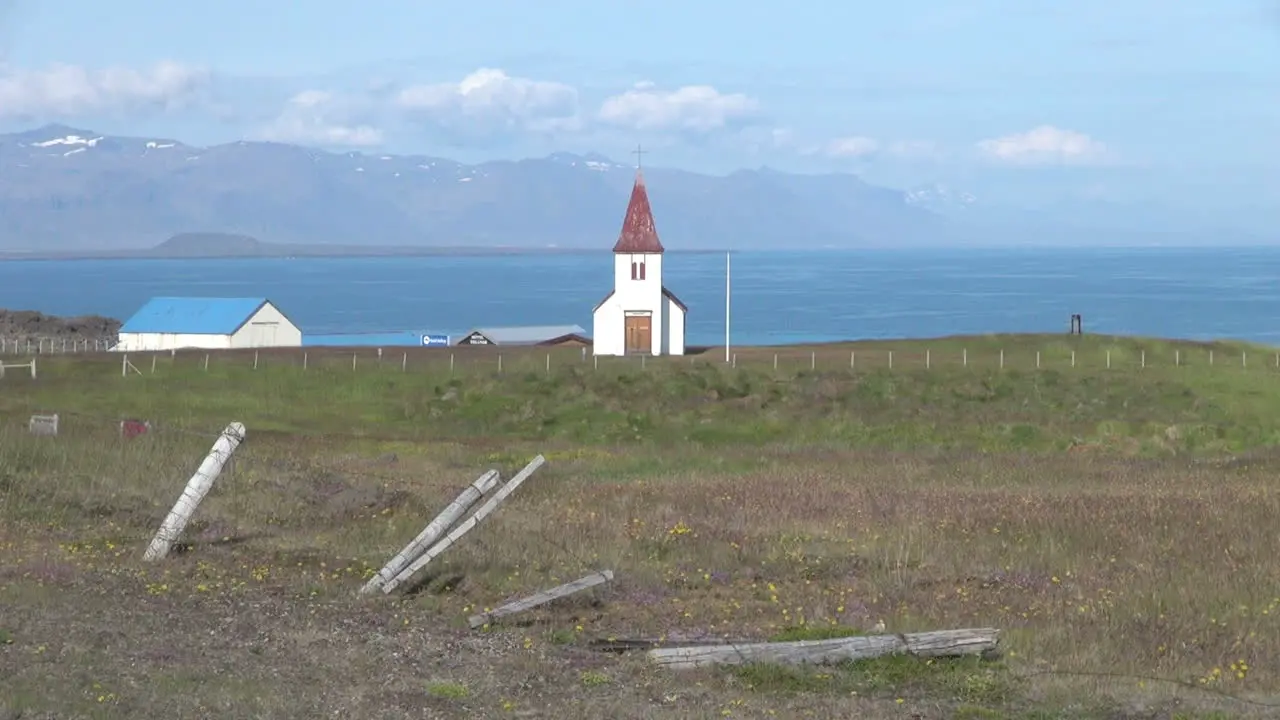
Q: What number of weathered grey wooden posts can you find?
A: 5